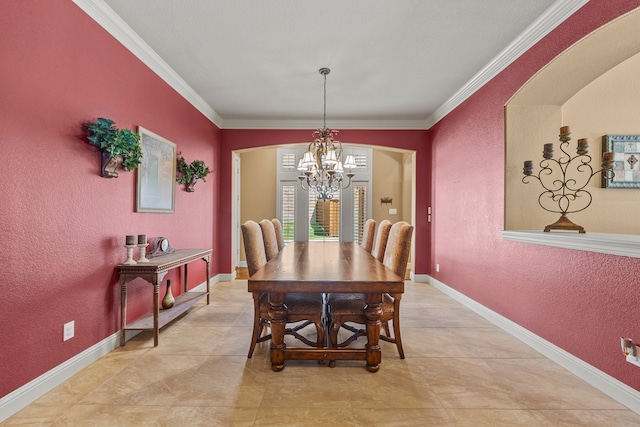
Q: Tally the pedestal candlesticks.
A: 2